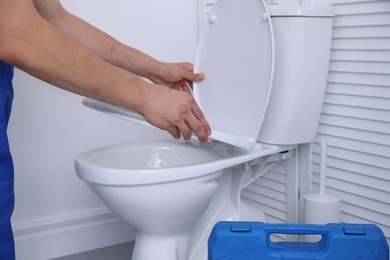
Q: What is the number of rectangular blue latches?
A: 2